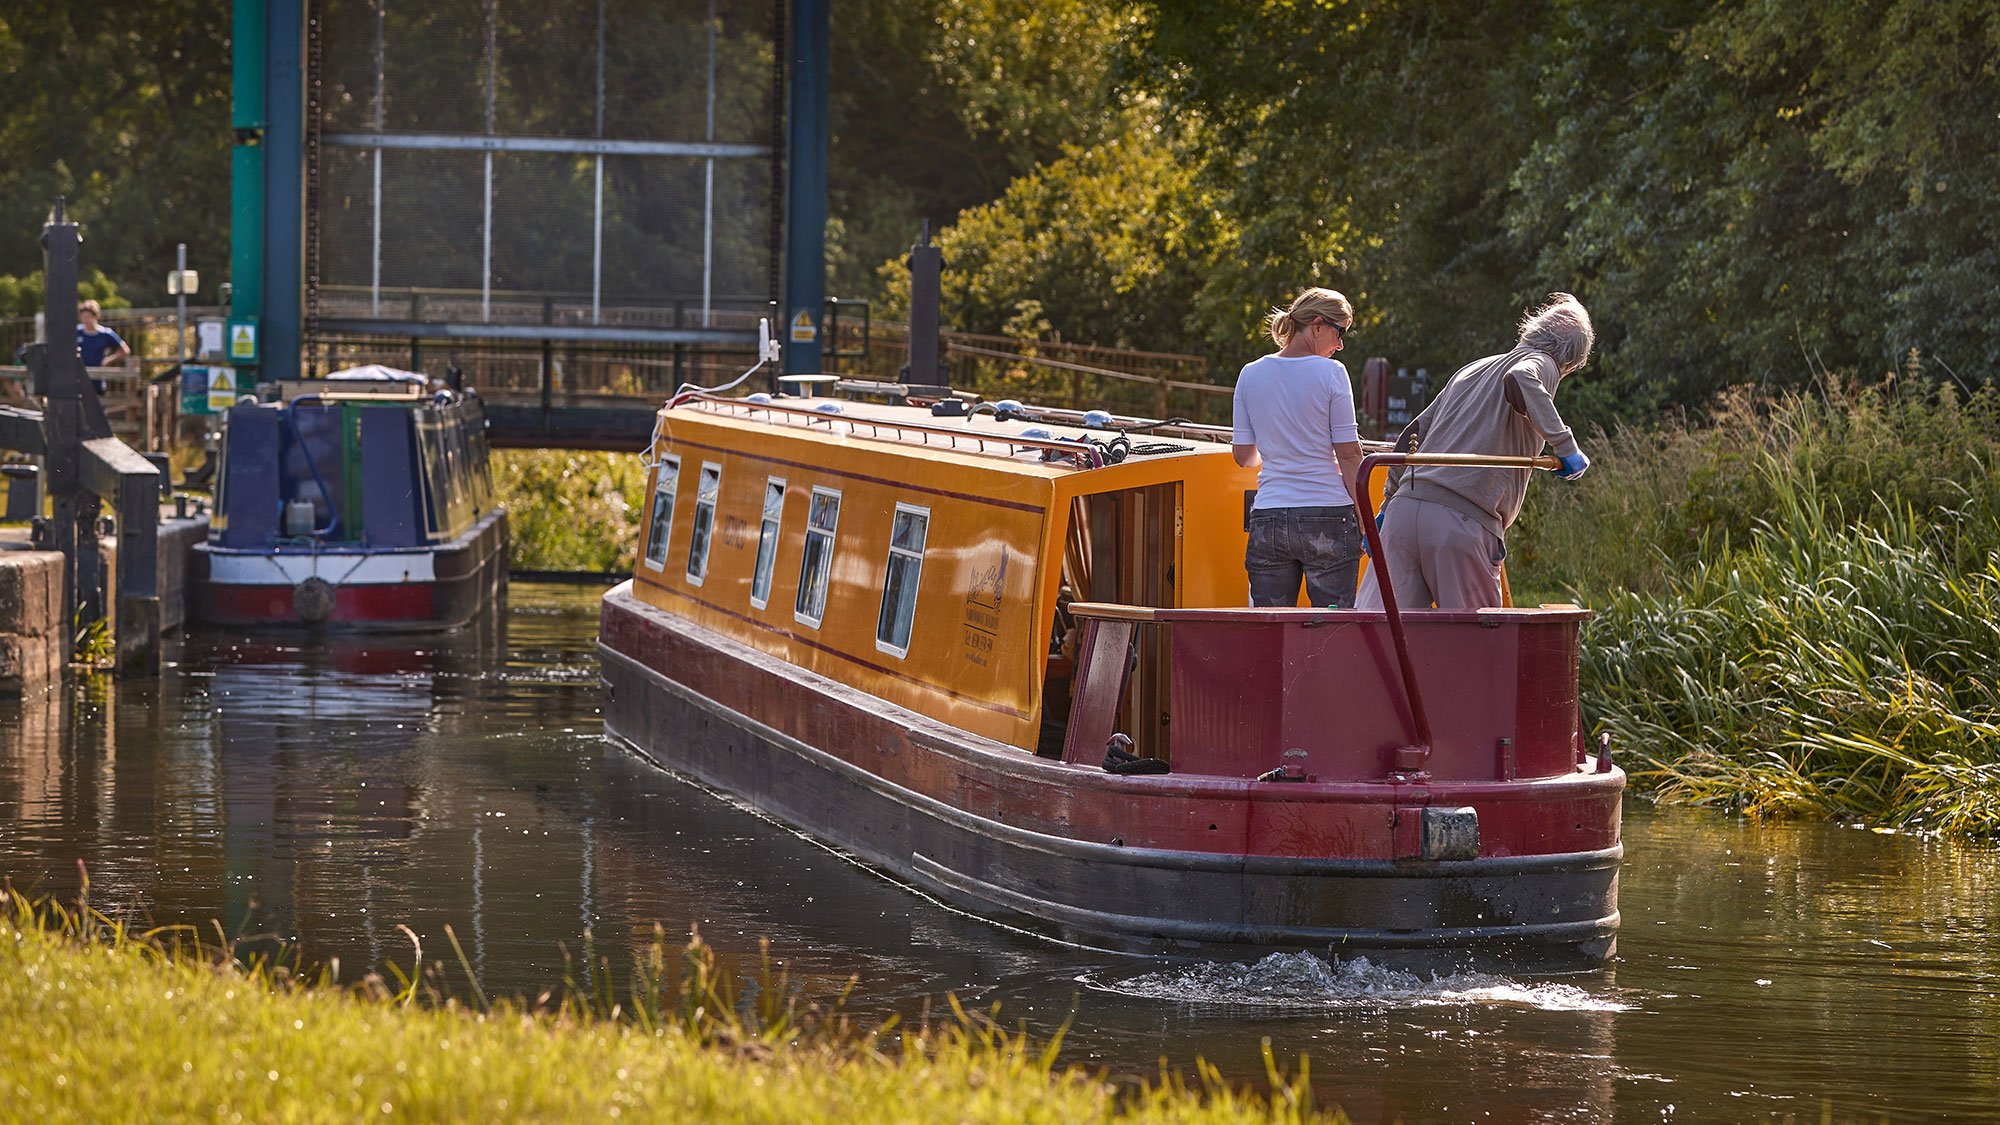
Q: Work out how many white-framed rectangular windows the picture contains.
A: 5